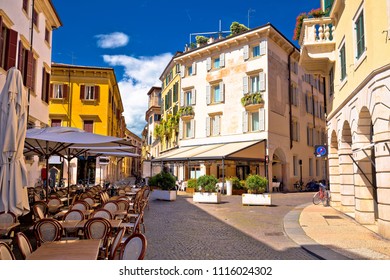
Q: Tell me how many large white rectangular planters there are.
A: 3